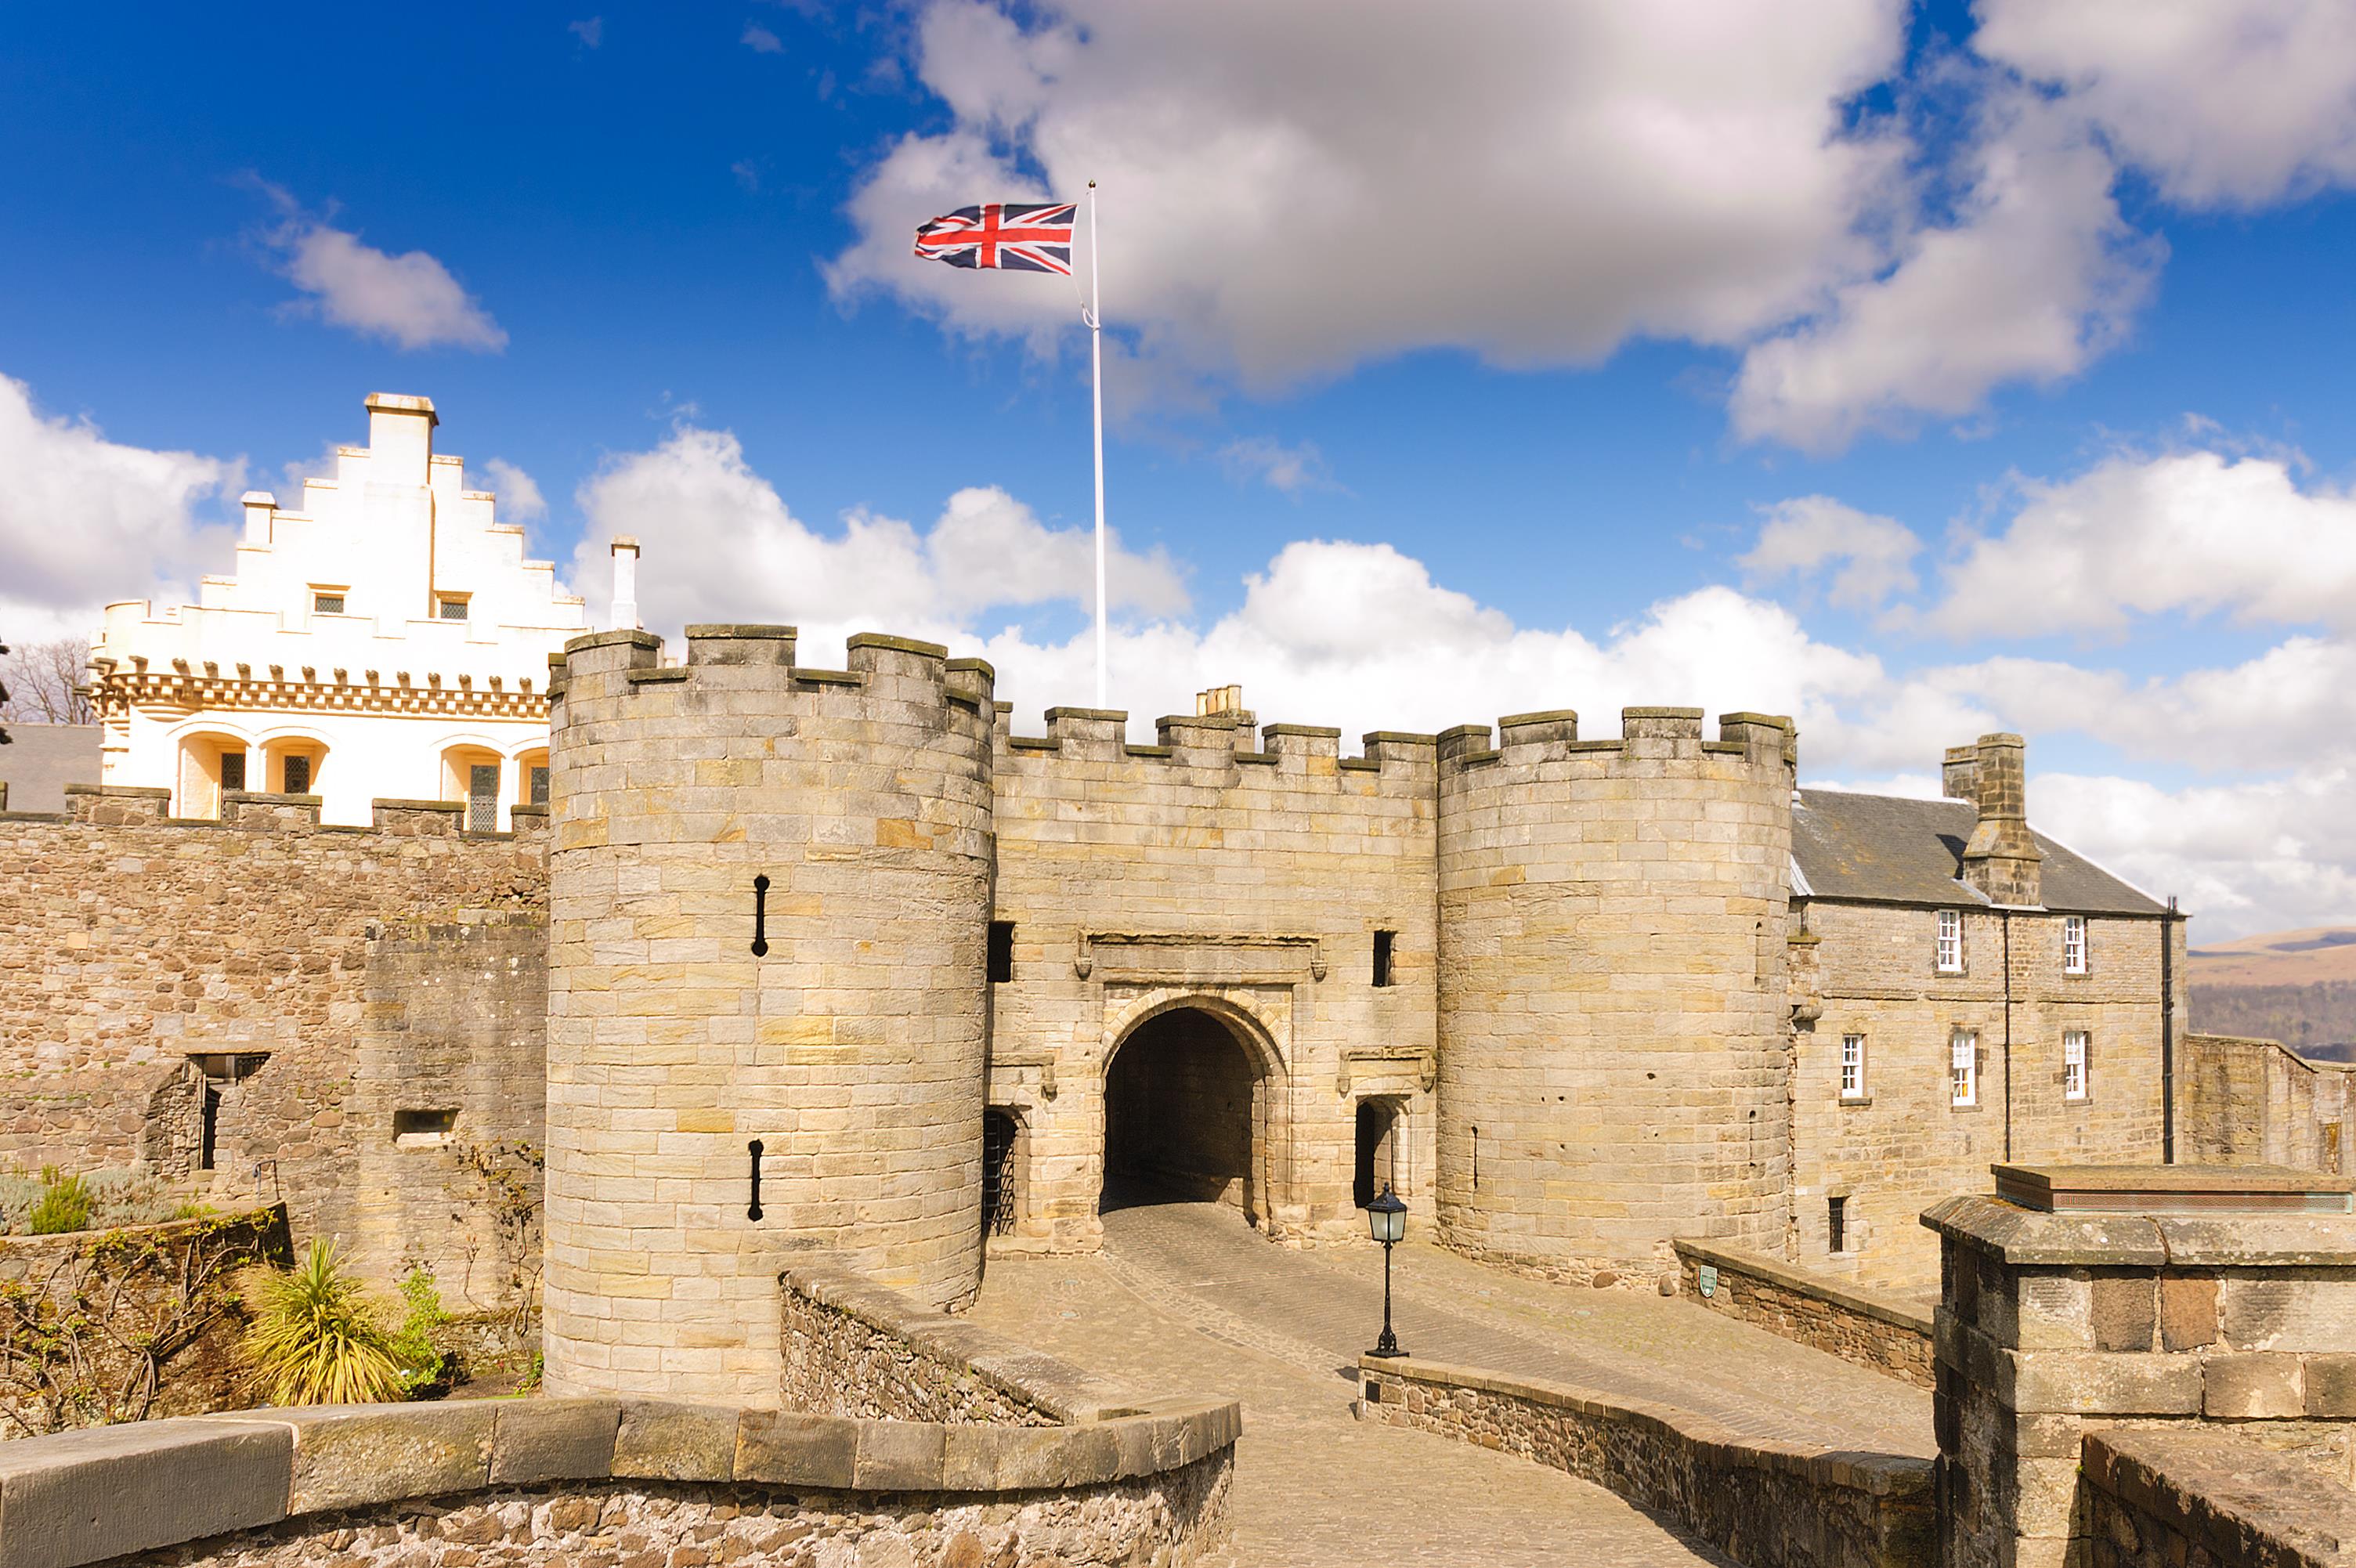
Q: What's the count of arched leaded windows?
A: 4